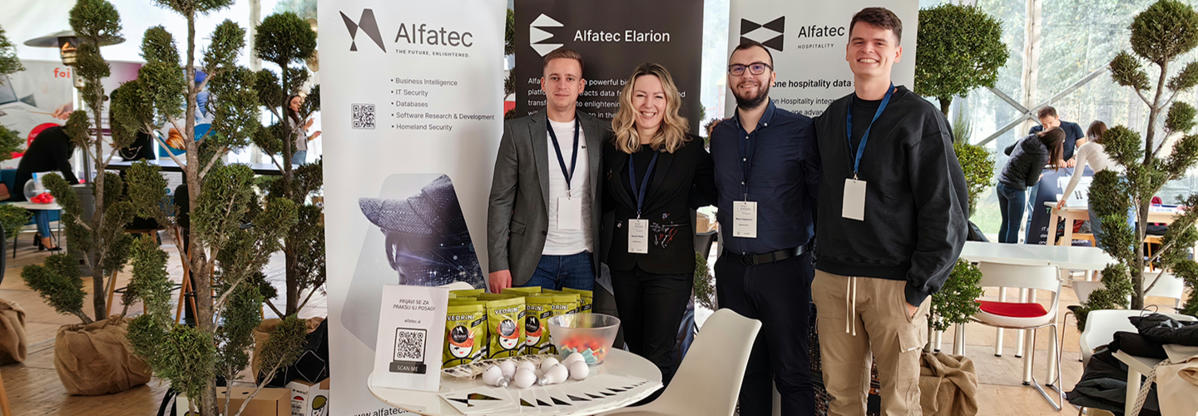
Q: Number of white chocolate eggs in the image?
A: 0